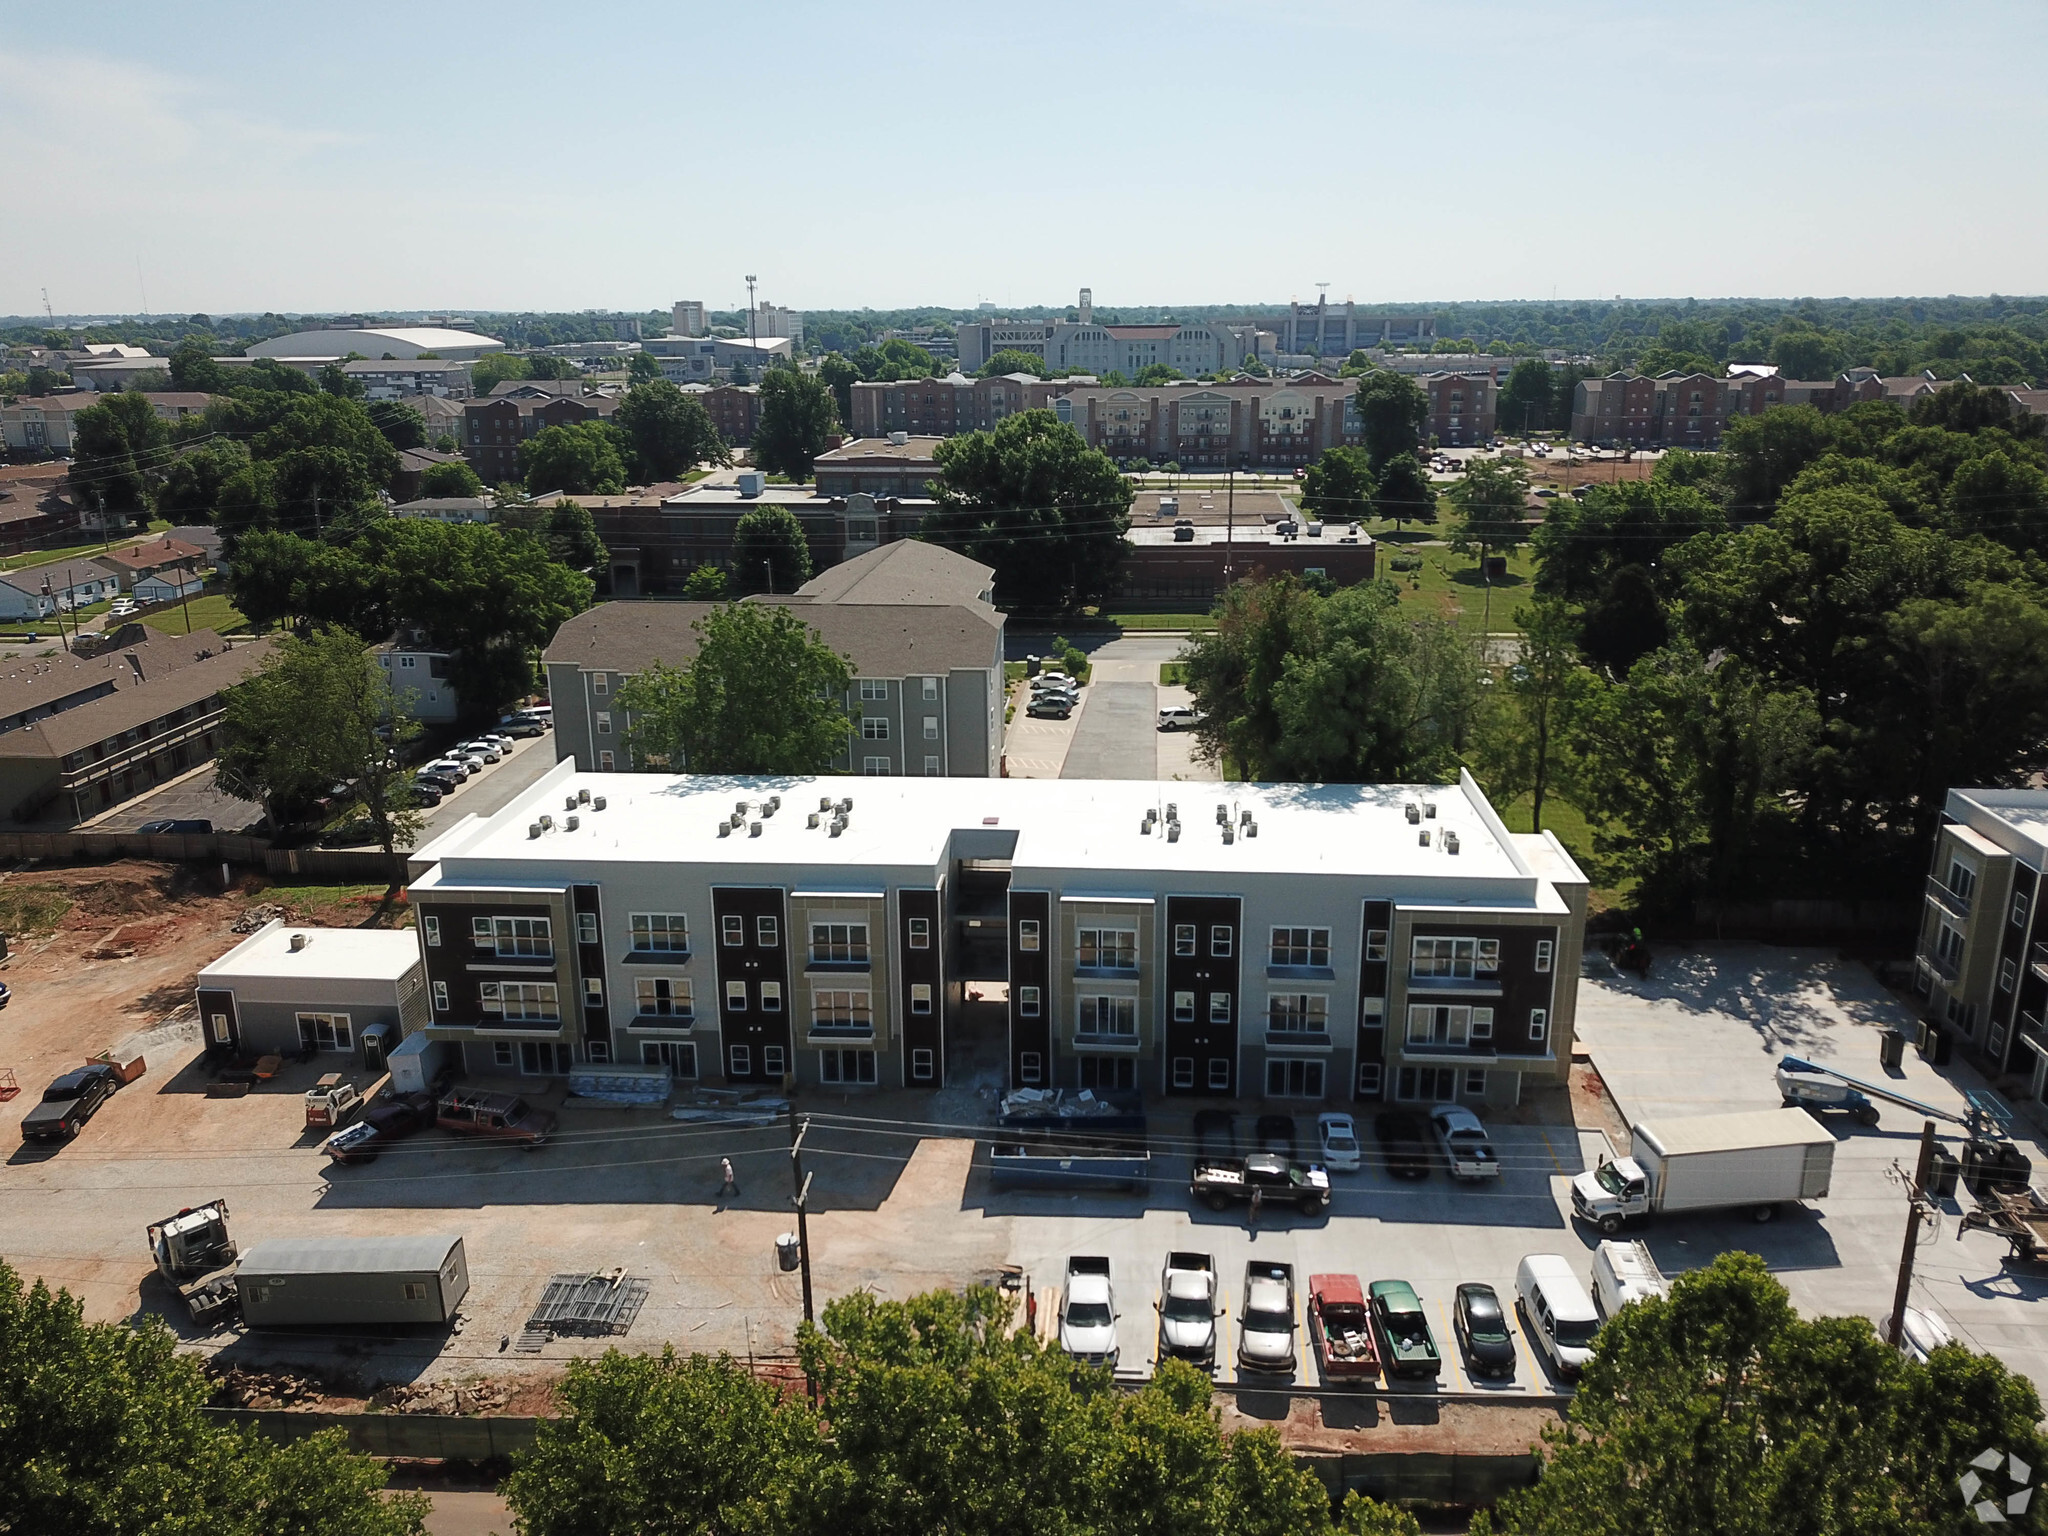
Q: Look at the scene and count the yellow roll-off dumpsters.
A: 0